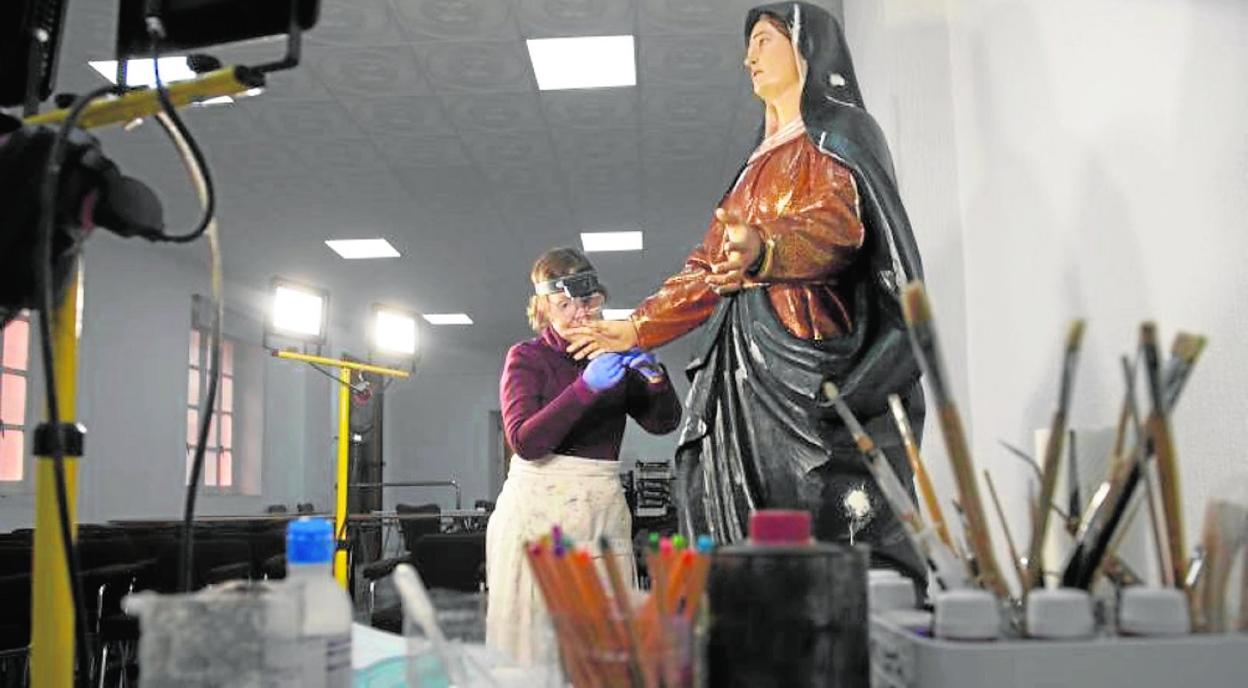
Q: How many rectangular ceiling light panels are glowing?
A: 6